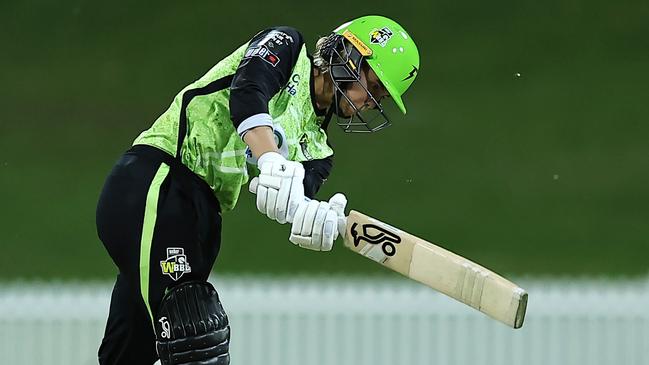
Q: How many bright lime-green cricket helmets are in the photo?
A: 1